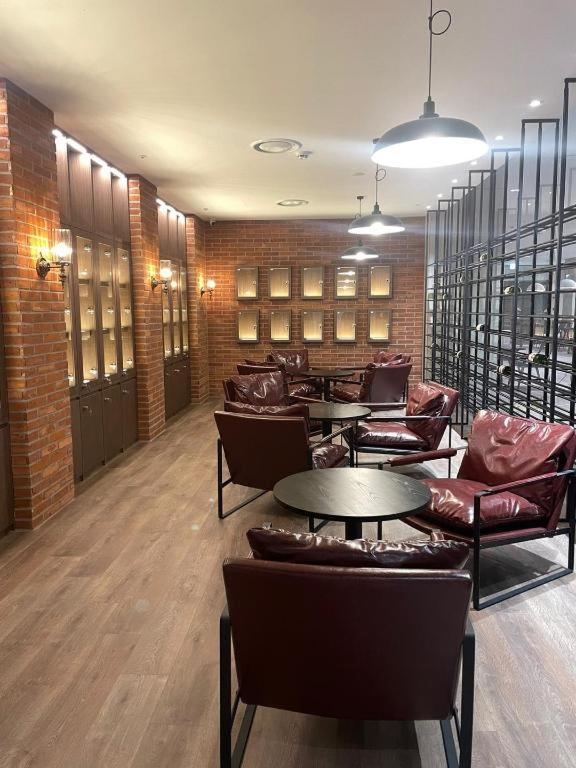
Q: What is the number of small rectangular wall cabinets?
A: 10